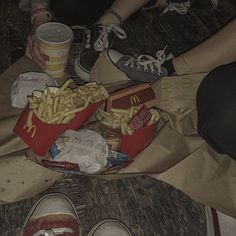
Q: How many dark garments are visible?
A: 2